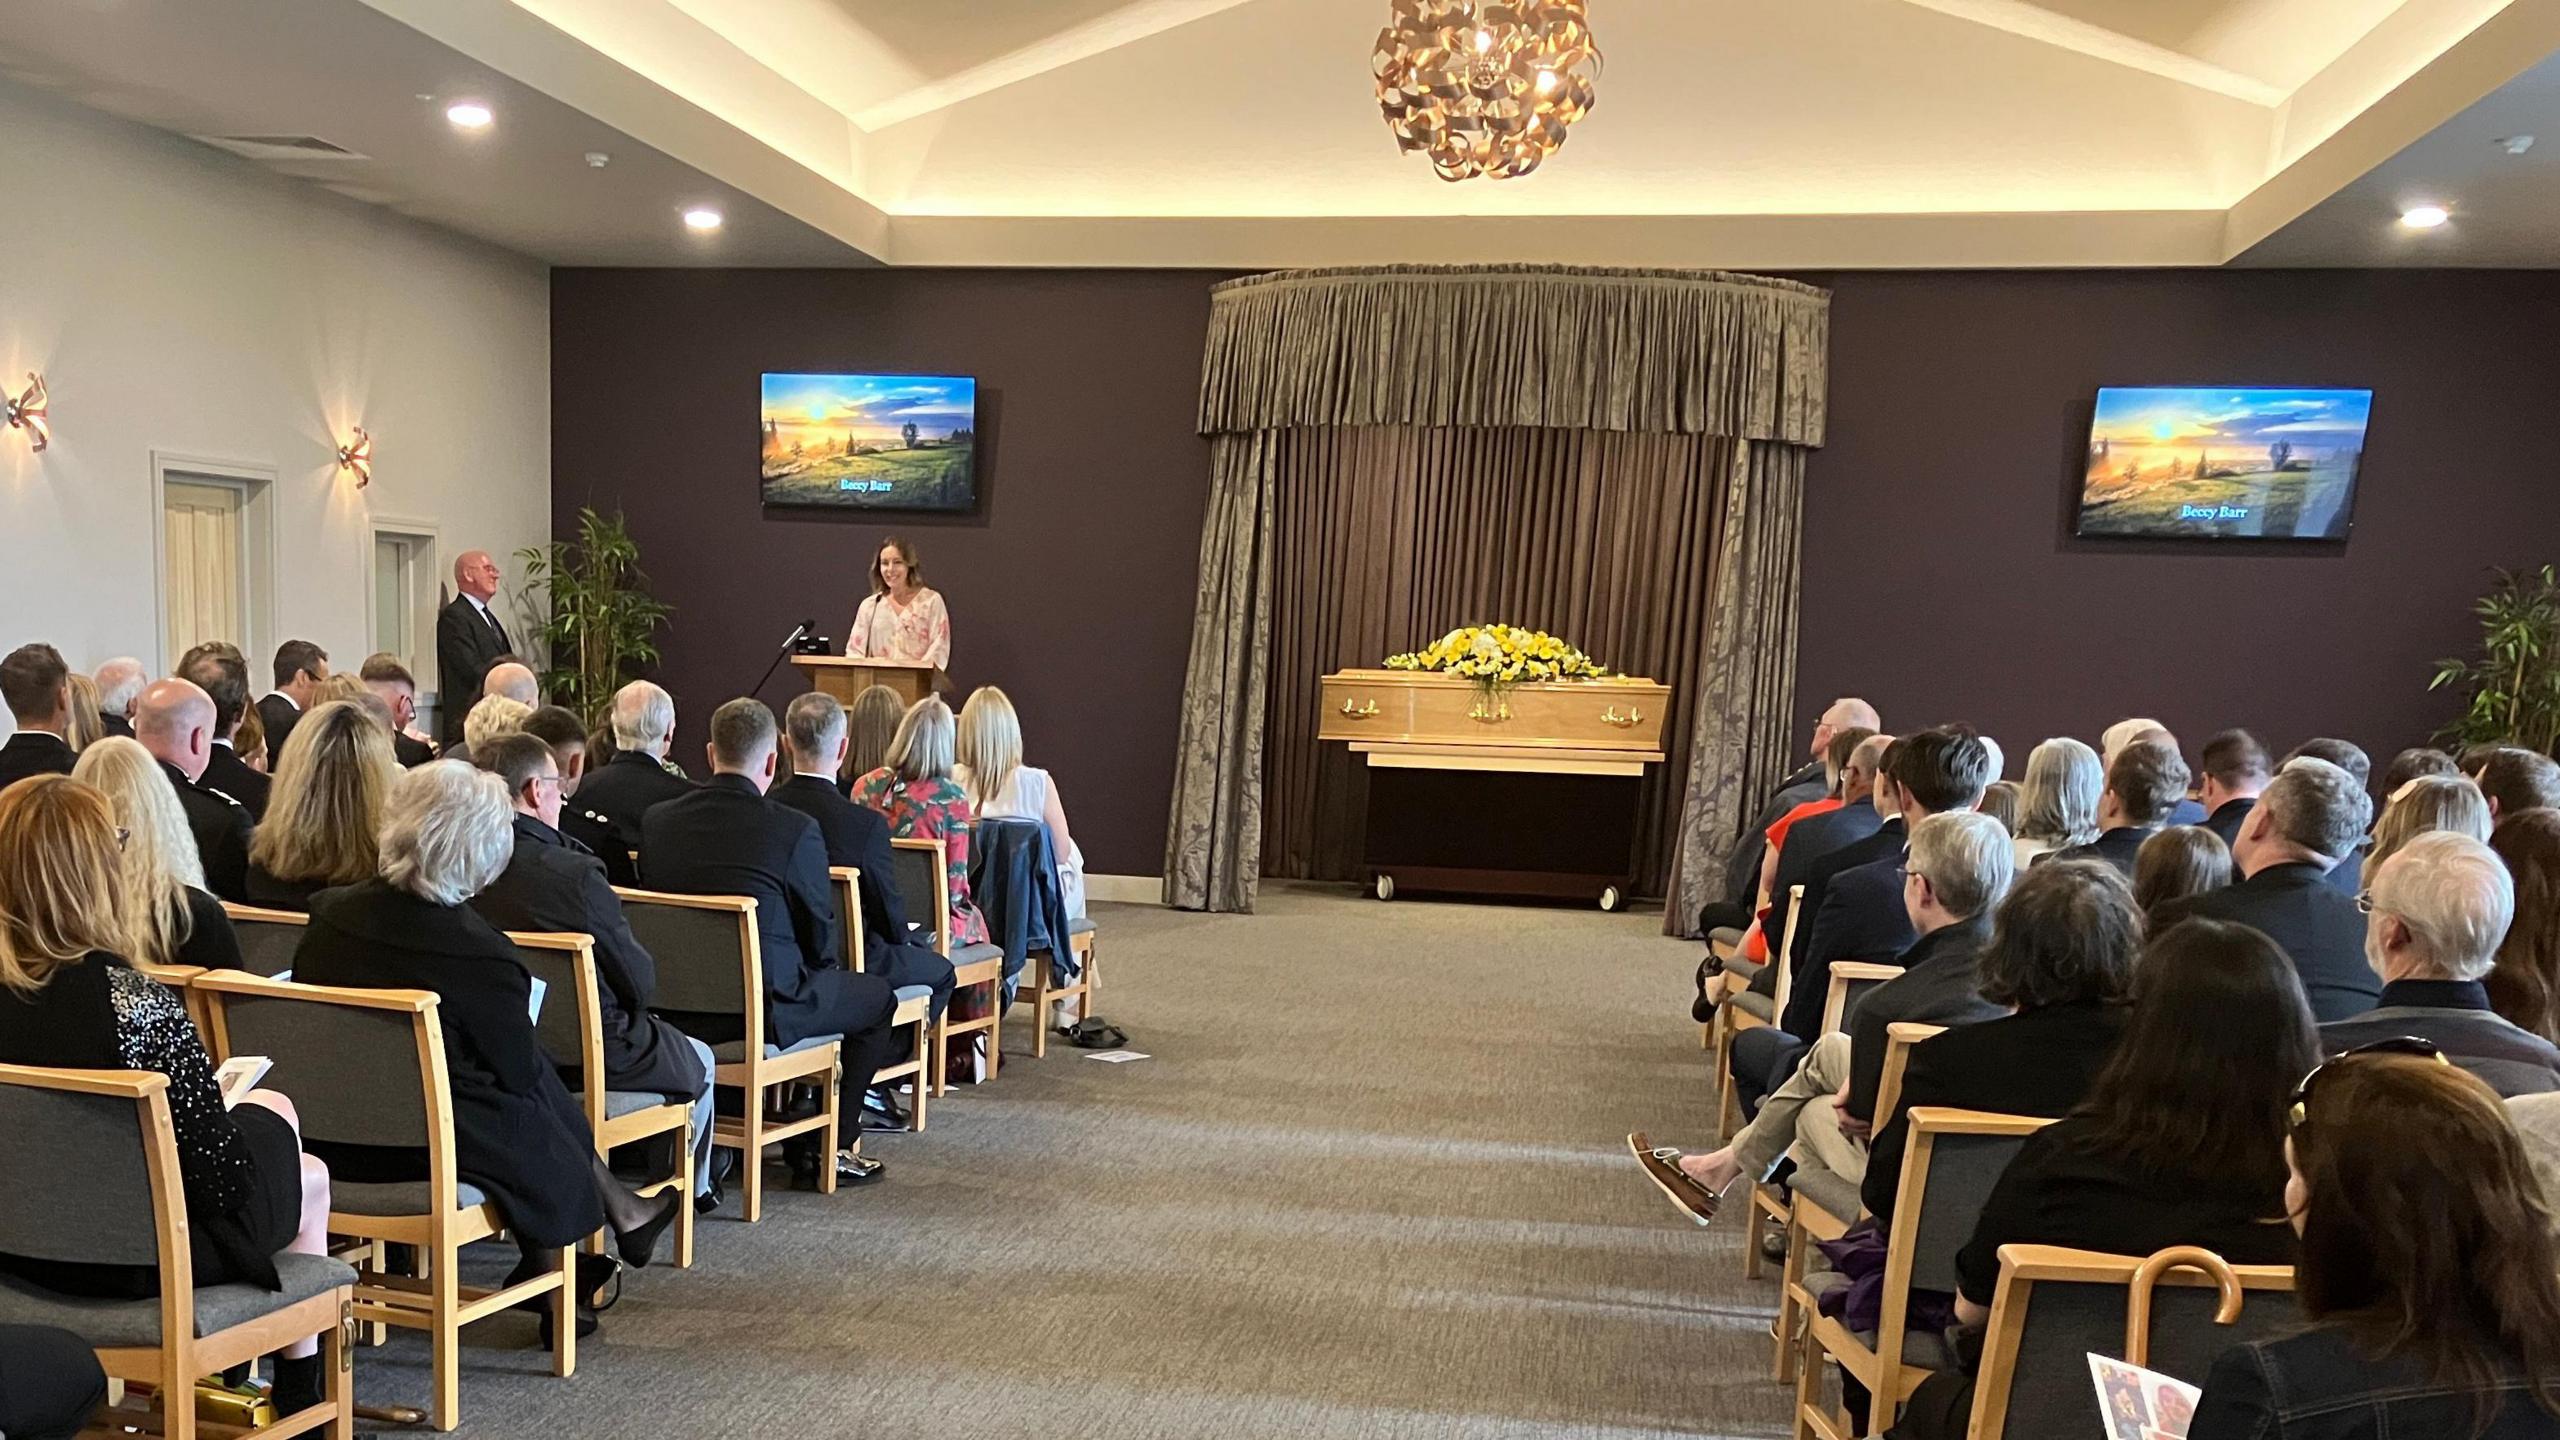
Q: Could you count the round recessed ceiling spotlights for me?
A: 3